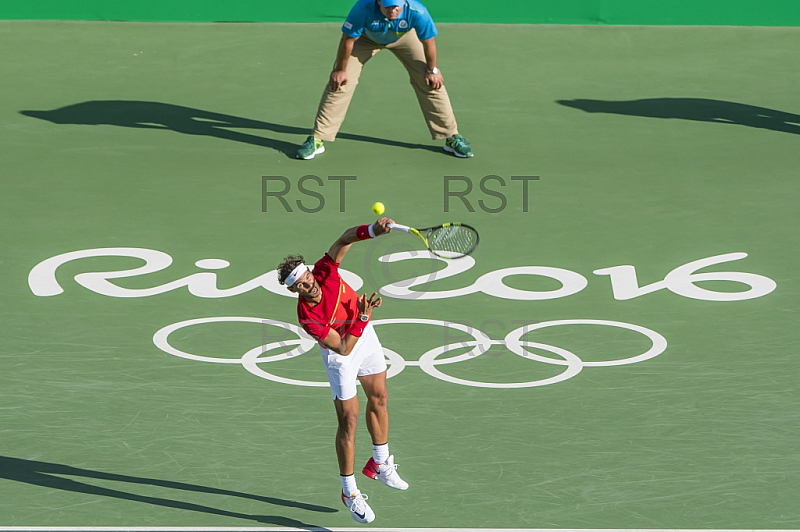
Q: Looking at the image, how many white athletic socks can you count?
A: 2